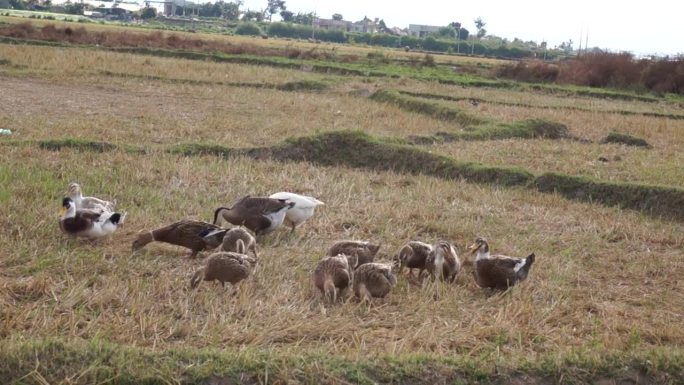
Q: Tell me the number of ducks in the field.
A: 13